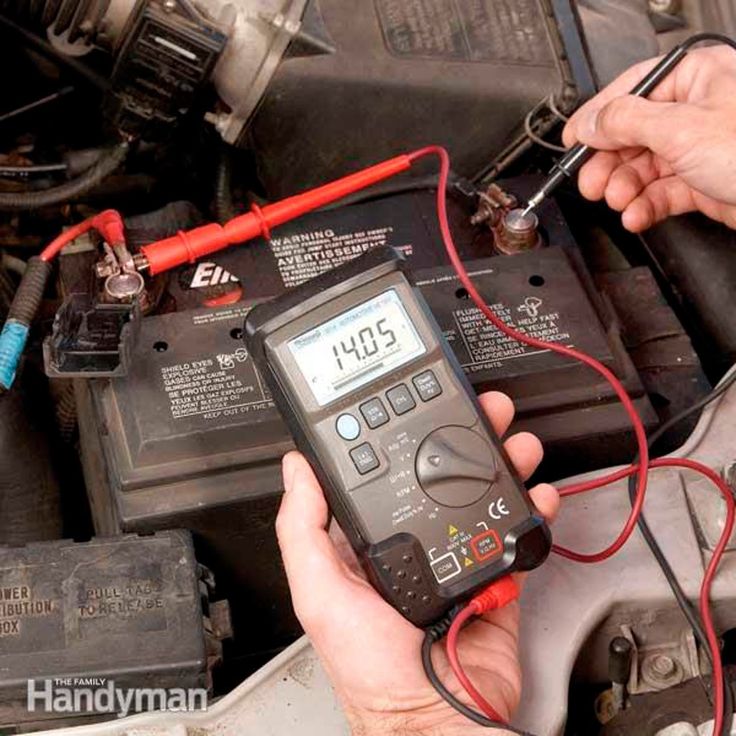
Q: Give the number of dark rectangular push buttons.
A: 4